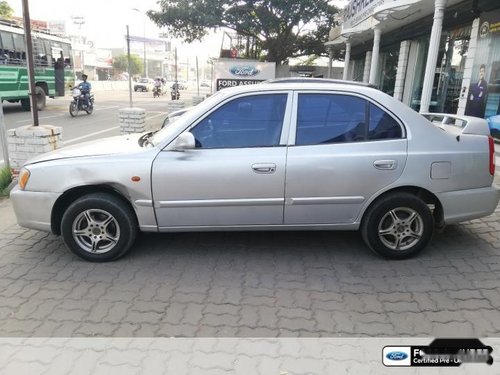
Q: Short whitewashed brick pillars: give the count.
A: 4